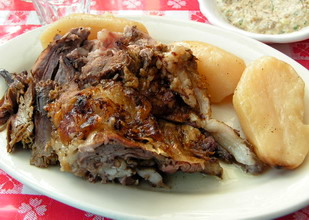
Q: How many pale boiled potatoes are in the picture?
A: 3